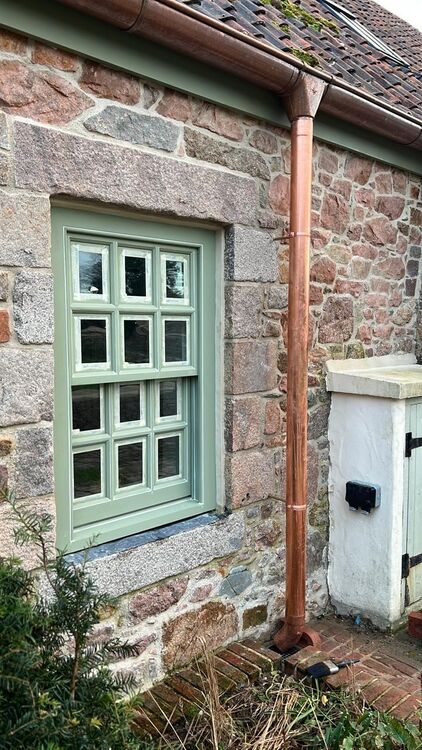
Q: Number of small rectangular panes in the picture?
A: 12